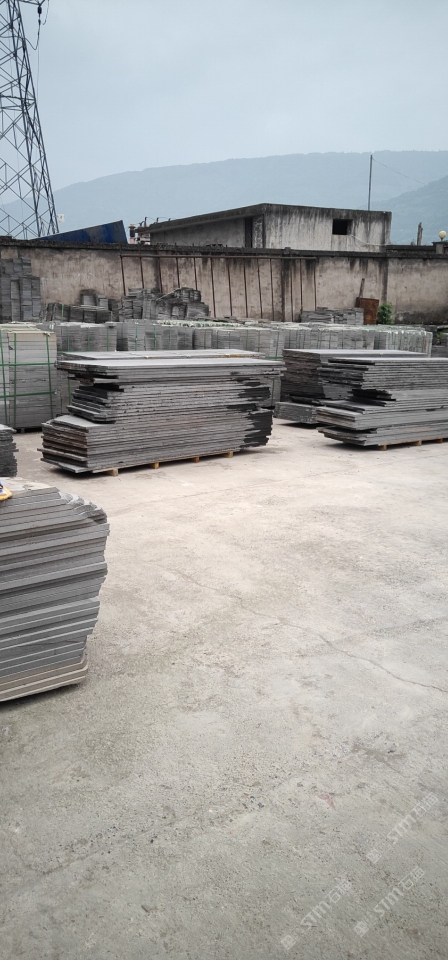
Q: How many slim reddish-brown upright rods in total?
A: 14